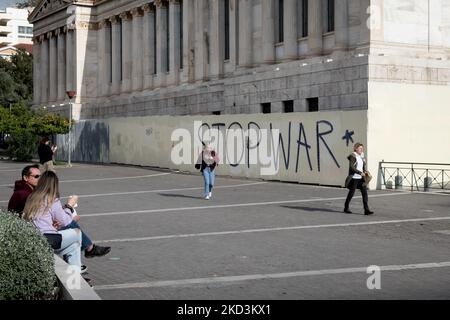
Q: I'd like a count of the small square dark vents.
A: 3